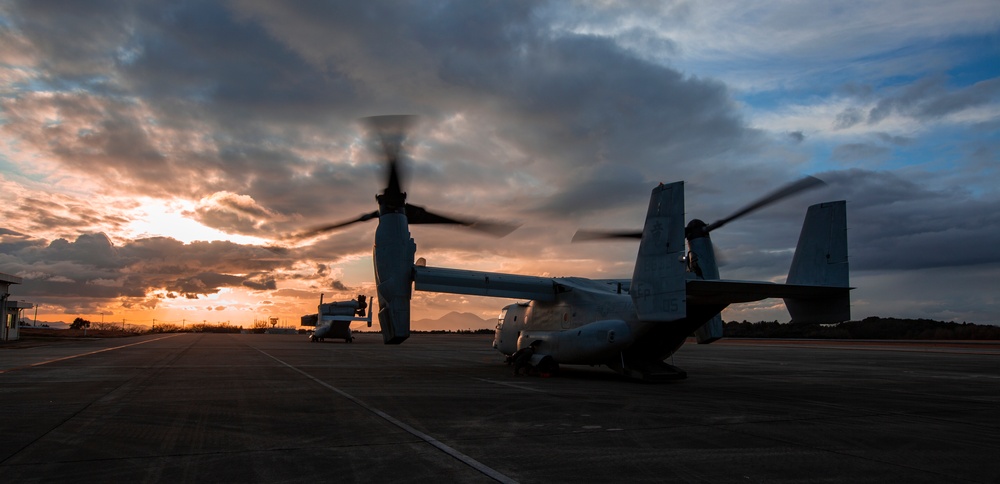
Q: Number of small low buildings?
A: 1